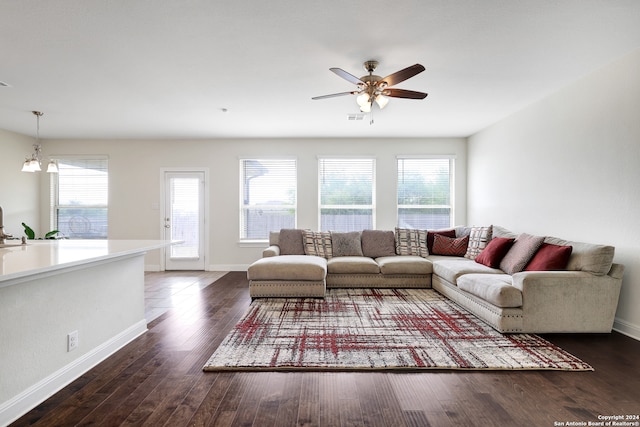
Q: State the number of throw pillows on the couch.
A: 11